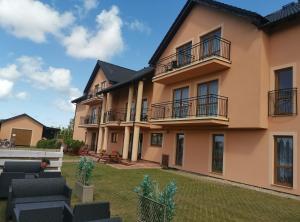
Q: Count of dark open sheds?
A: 1